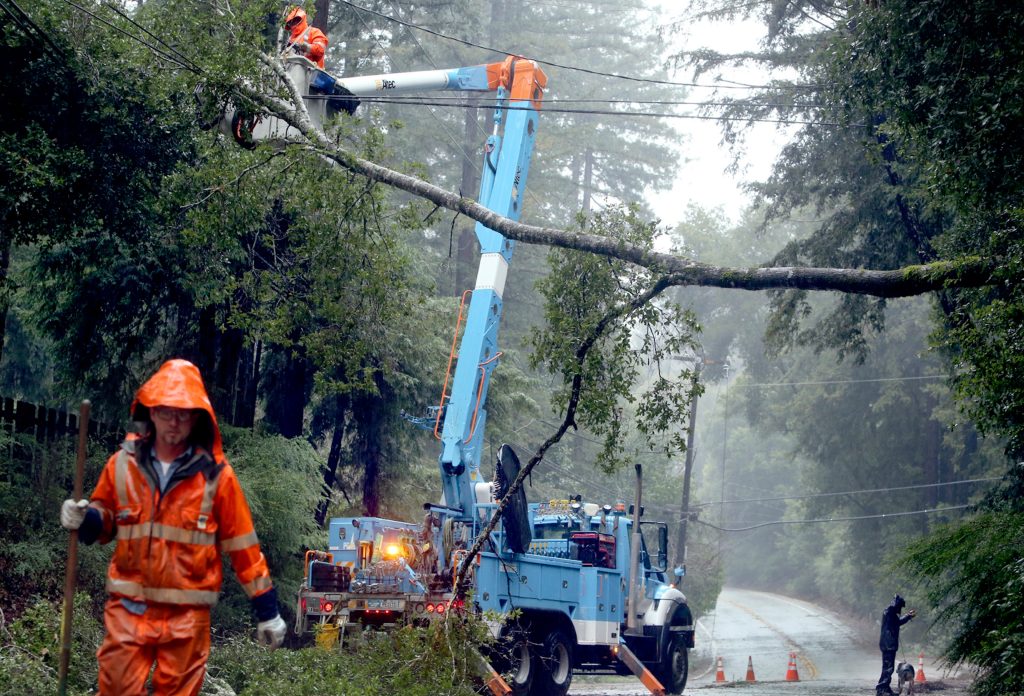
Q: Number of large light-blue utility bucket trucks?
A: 1